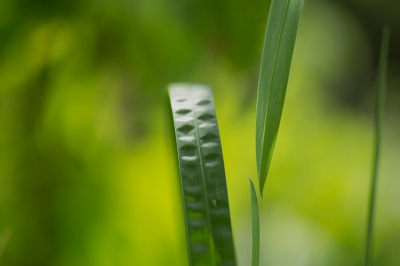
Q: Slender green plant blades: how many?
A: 4